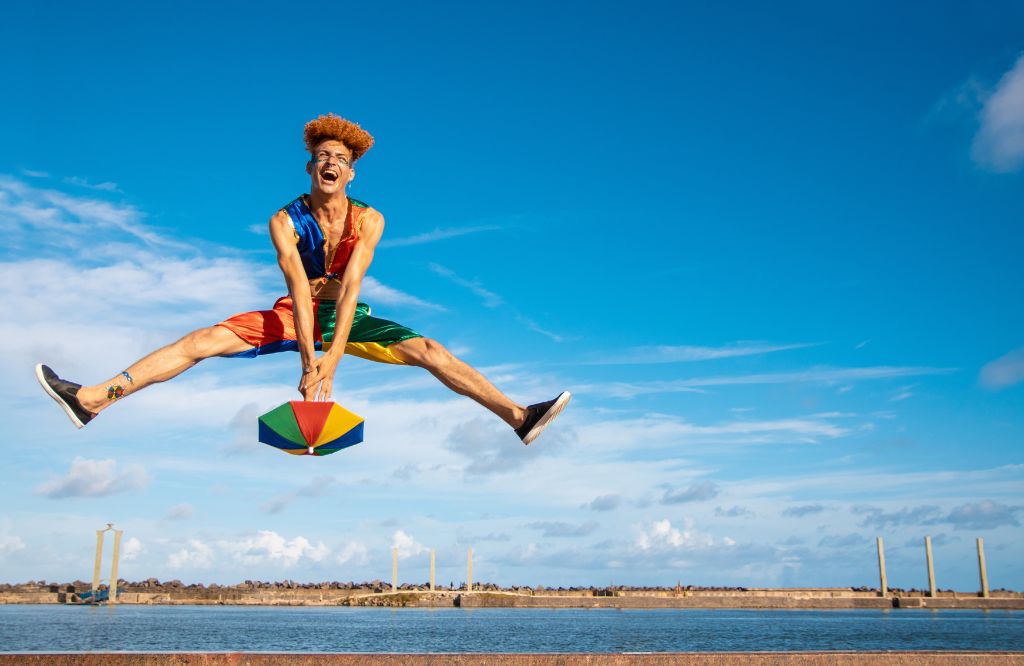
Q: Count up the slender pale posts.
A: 8